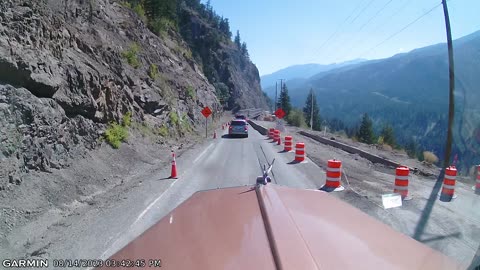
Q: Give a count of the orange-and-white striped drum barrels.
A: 8